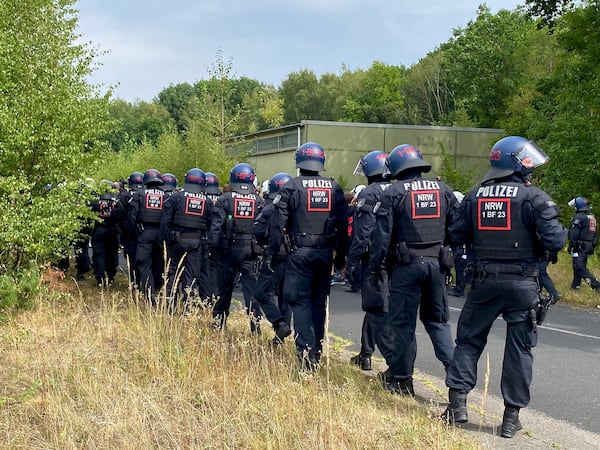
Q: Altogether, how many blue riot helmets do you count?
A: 12